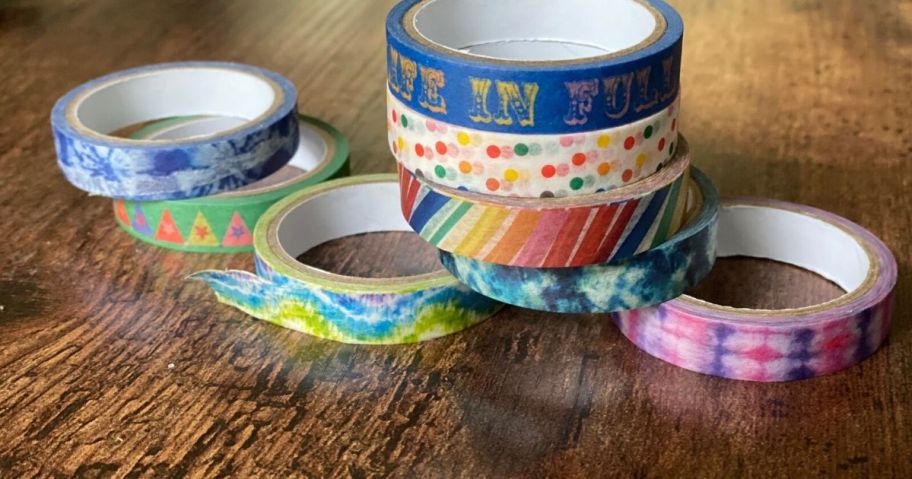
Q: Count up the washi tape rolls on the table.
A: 8